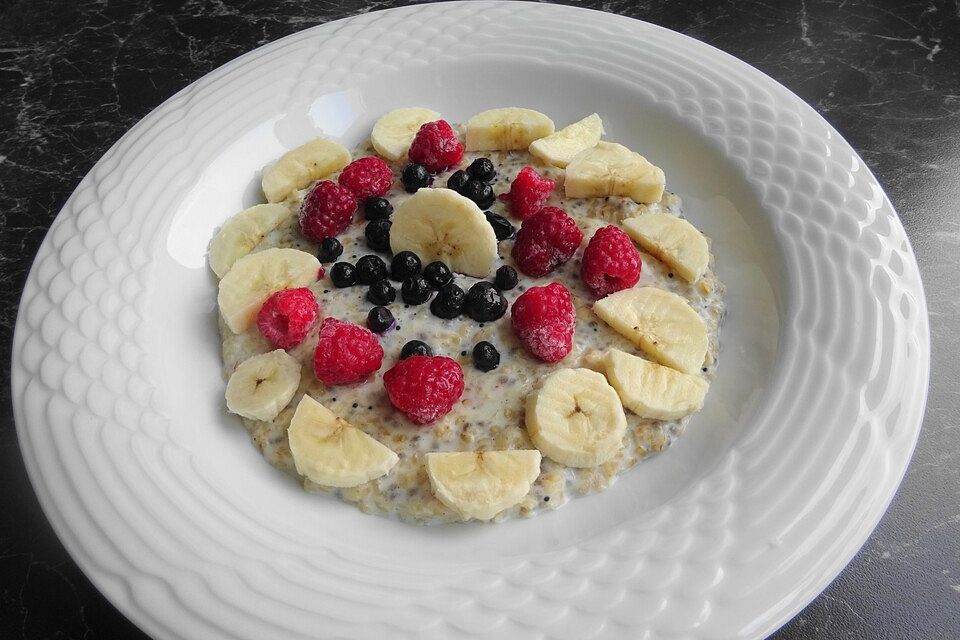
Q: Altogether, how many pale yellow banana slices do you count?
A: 15